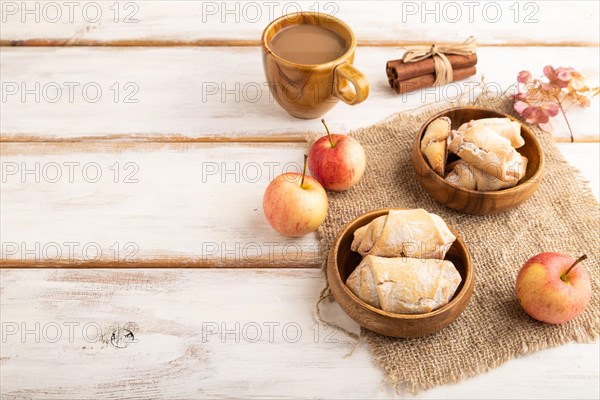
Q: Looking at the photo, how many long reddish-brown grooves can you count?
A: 3